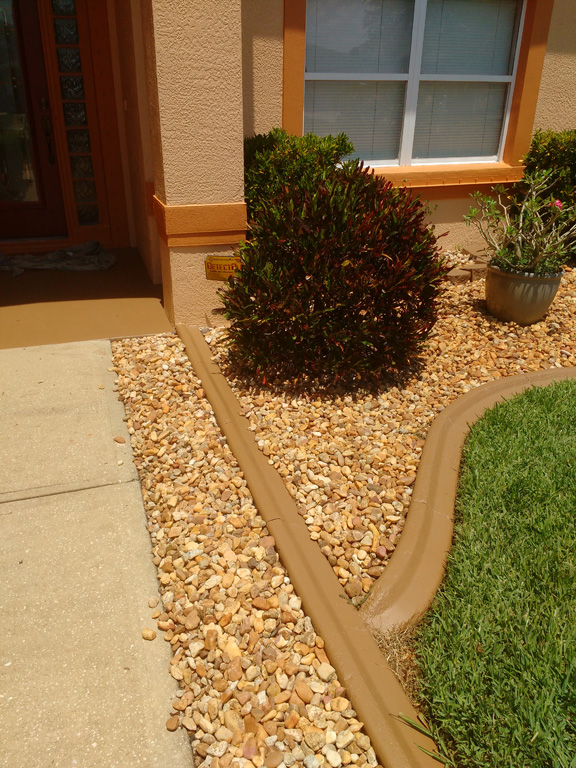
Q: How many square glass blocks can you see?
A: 9